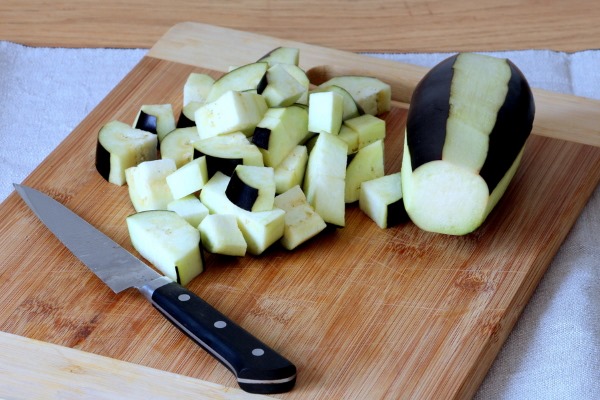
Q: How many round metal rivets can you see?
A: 3